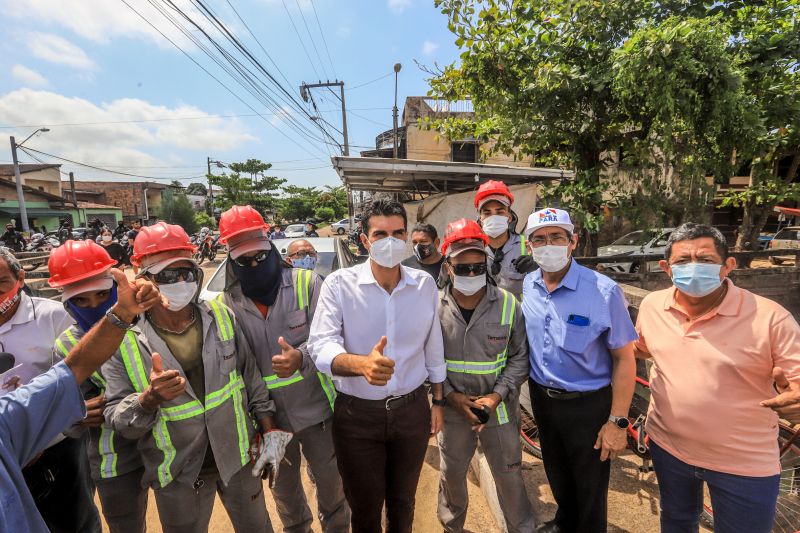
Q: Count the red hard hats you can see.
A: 5